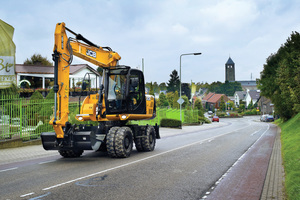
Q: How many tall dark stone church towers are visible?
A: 1